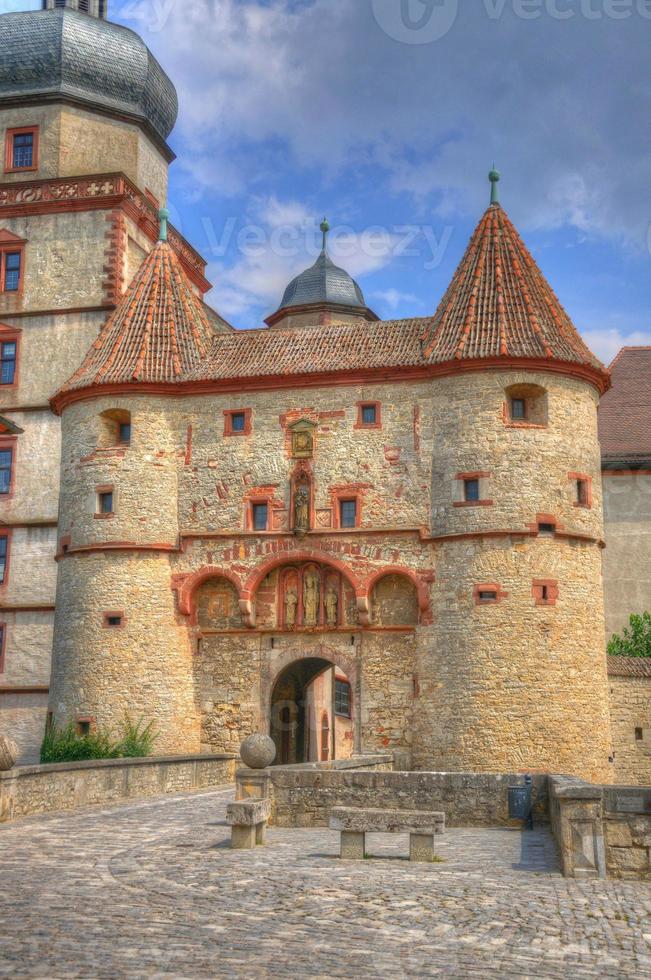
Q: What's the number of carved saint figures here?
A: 4